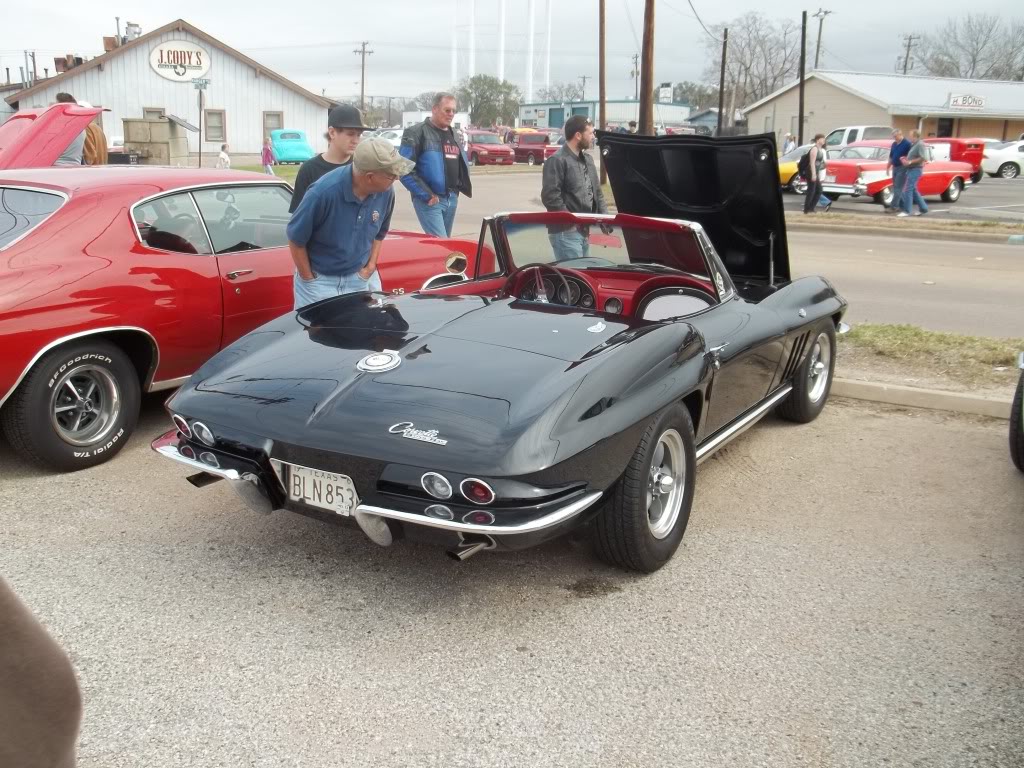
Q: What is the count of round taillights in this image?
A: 4